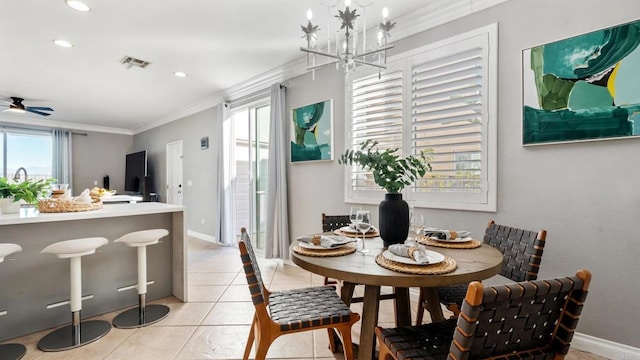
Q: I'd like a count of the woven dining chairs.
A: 4